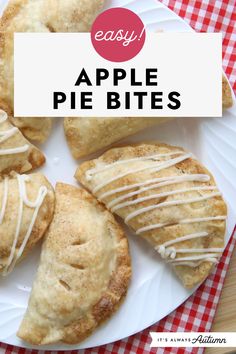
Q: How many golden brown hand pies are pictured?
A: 6